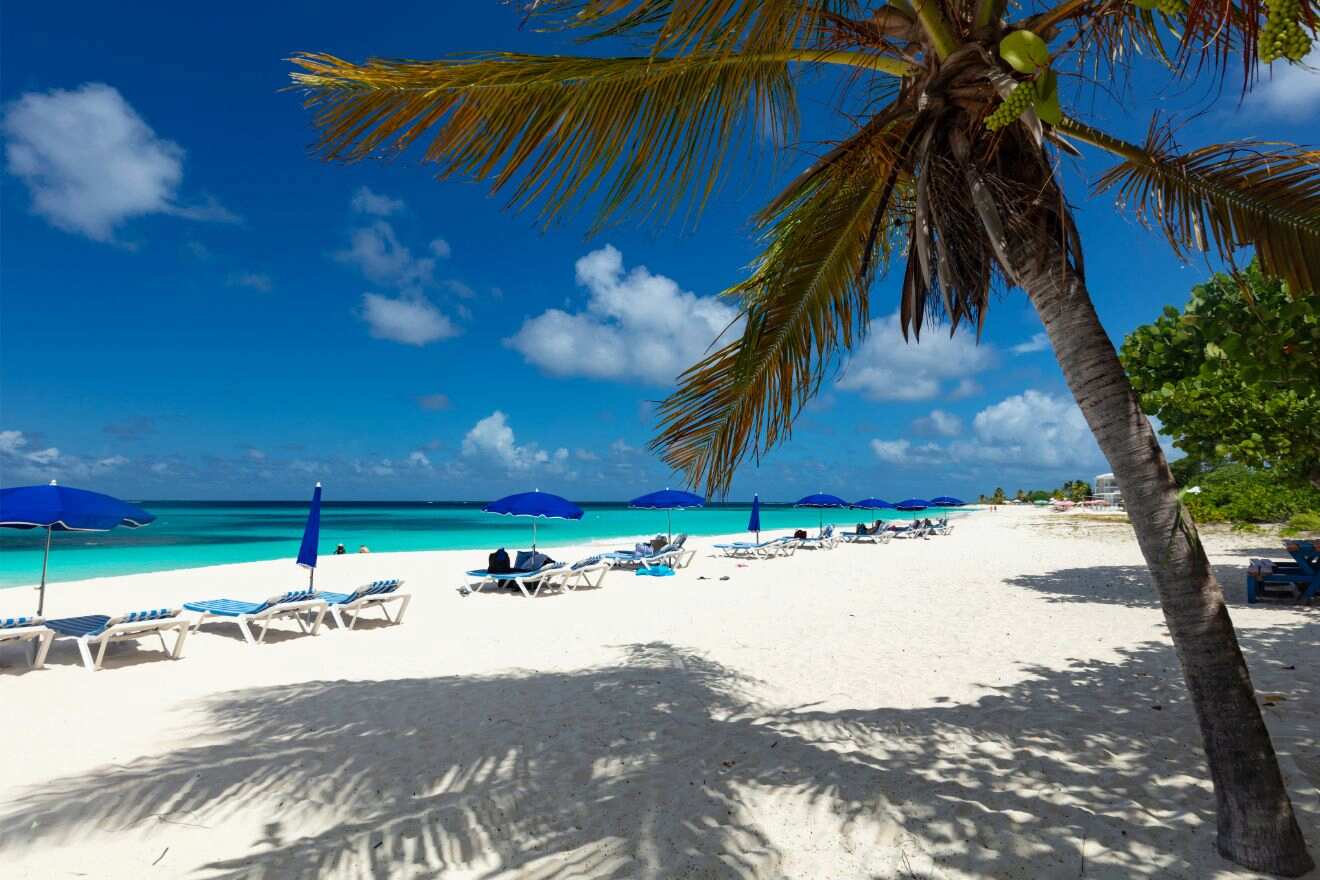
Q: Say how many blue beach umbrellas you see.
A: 9